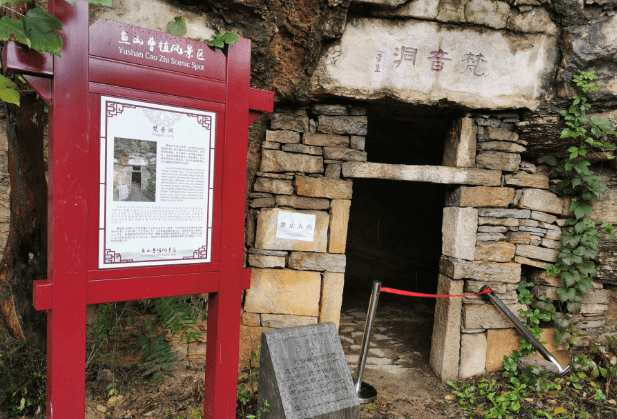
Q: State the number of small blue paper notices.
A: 0